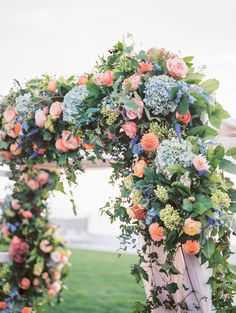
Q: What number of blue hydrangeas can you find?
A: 4